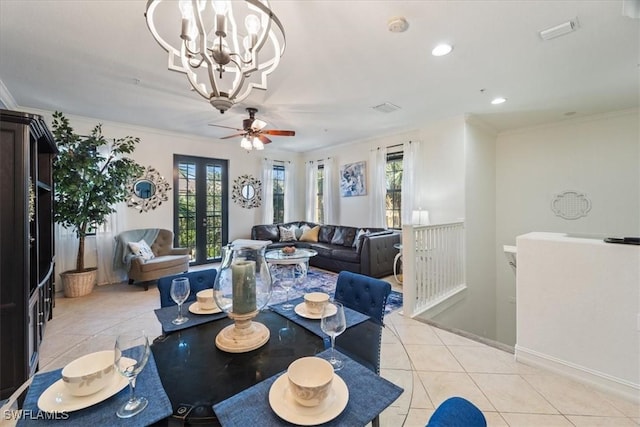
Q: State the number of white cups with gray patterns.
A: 4